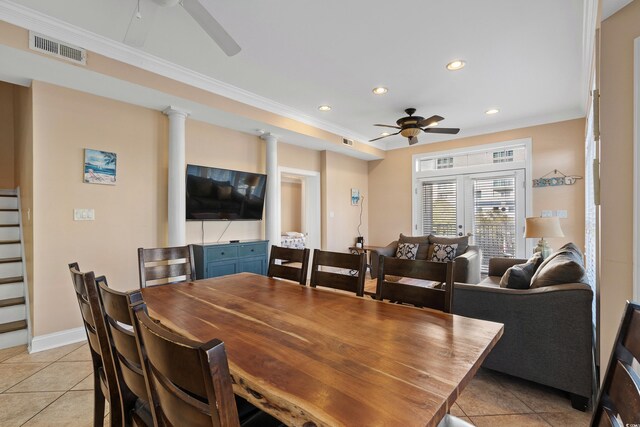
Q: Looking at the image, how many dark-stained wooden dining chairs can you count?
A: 8